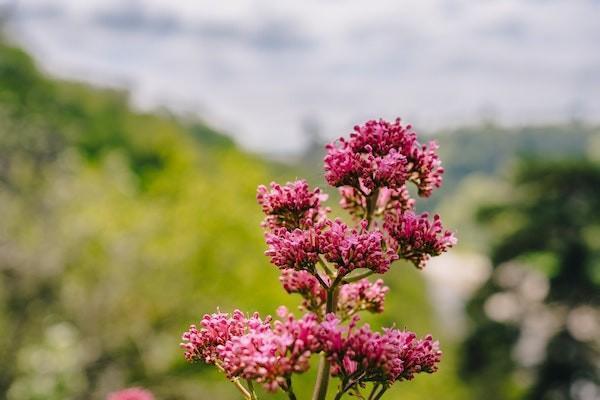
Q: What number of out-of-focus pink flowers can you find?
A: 1